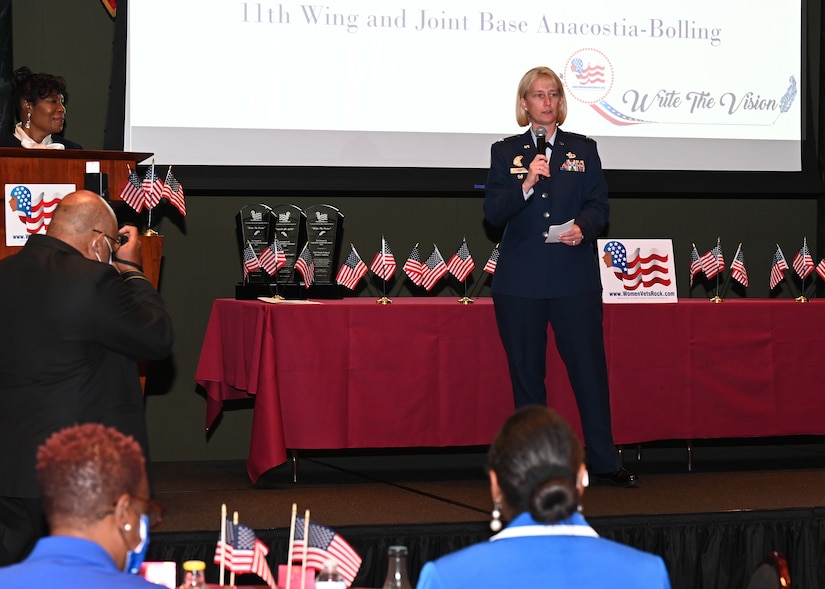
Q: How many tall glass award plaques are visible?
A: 3